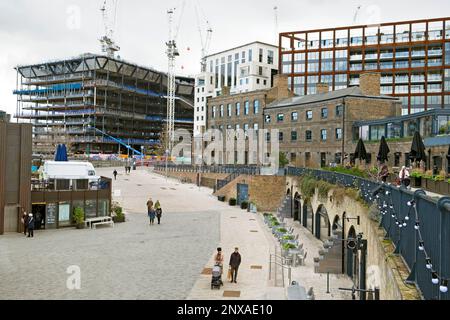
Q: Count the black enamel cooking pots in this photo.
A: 0